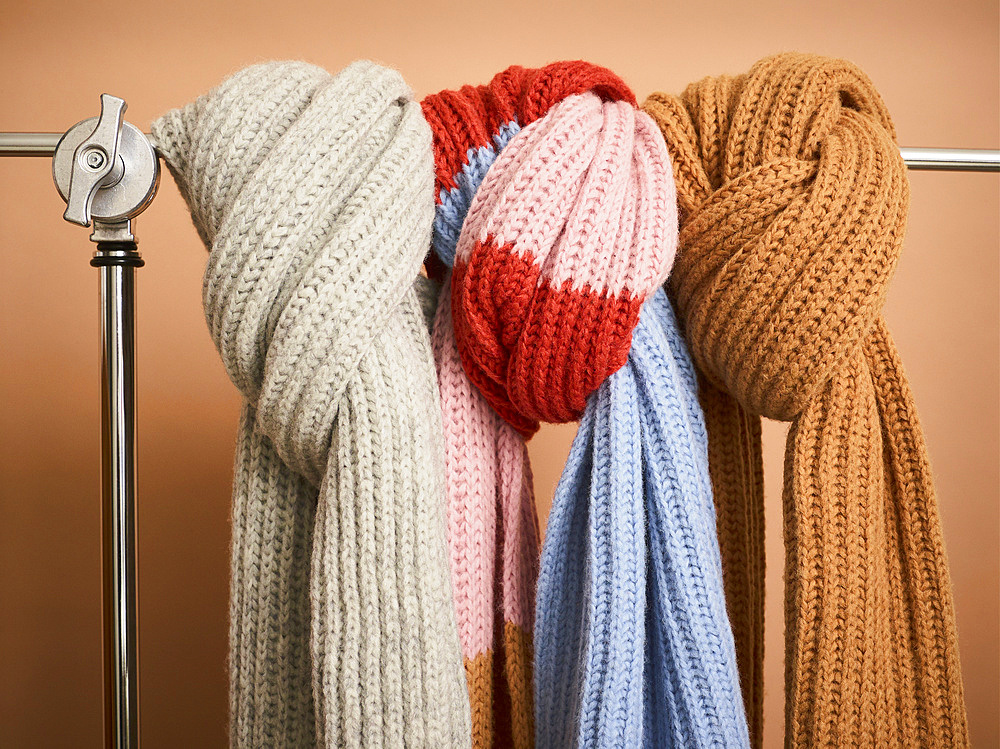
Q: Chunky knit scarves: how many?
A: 3